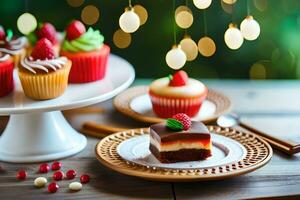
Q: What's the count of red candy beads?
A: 7